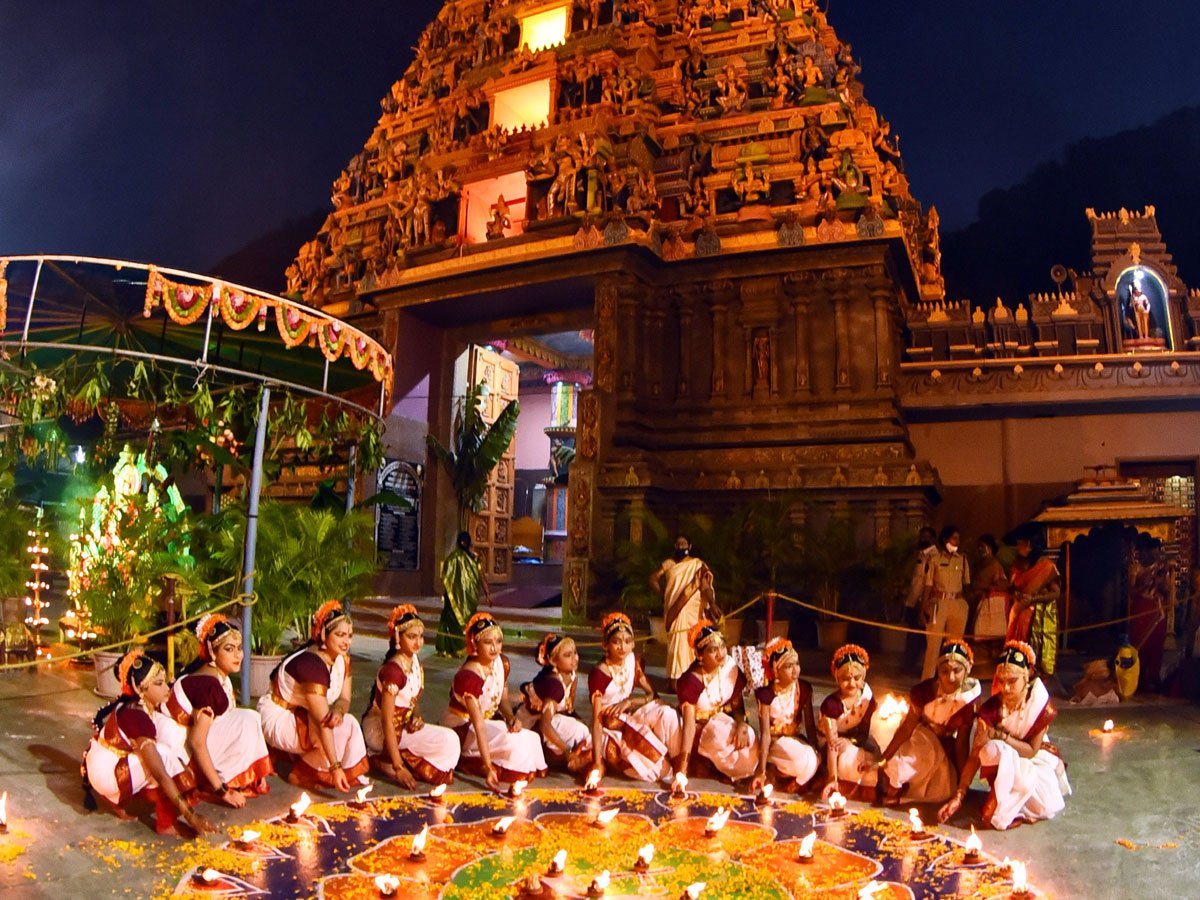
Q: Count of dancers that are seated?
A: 12